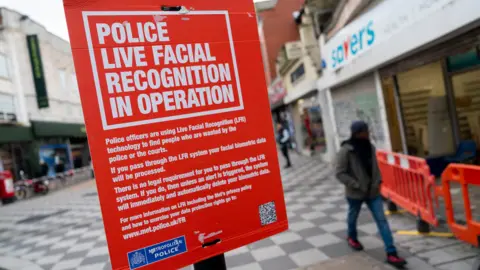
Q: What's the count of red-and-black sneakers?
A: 2